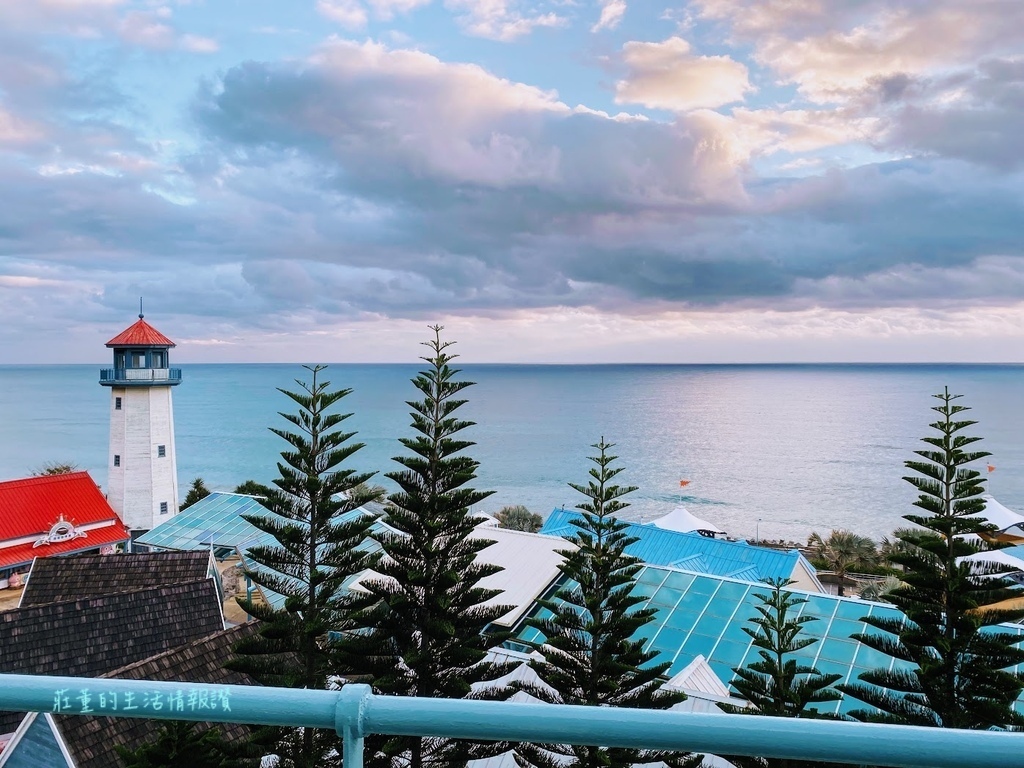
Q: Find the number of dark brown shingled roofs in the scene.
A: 3